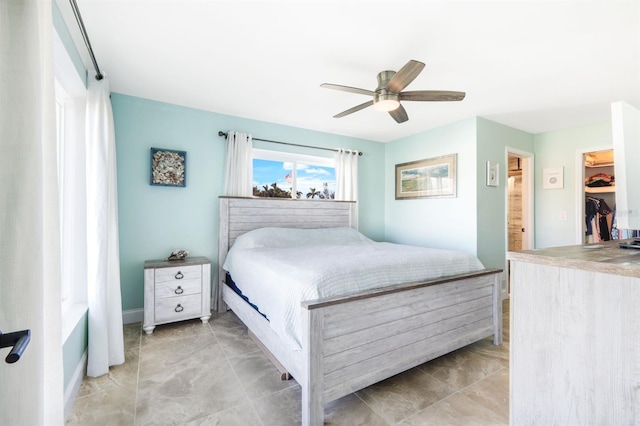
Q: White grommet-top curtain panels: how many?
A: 4